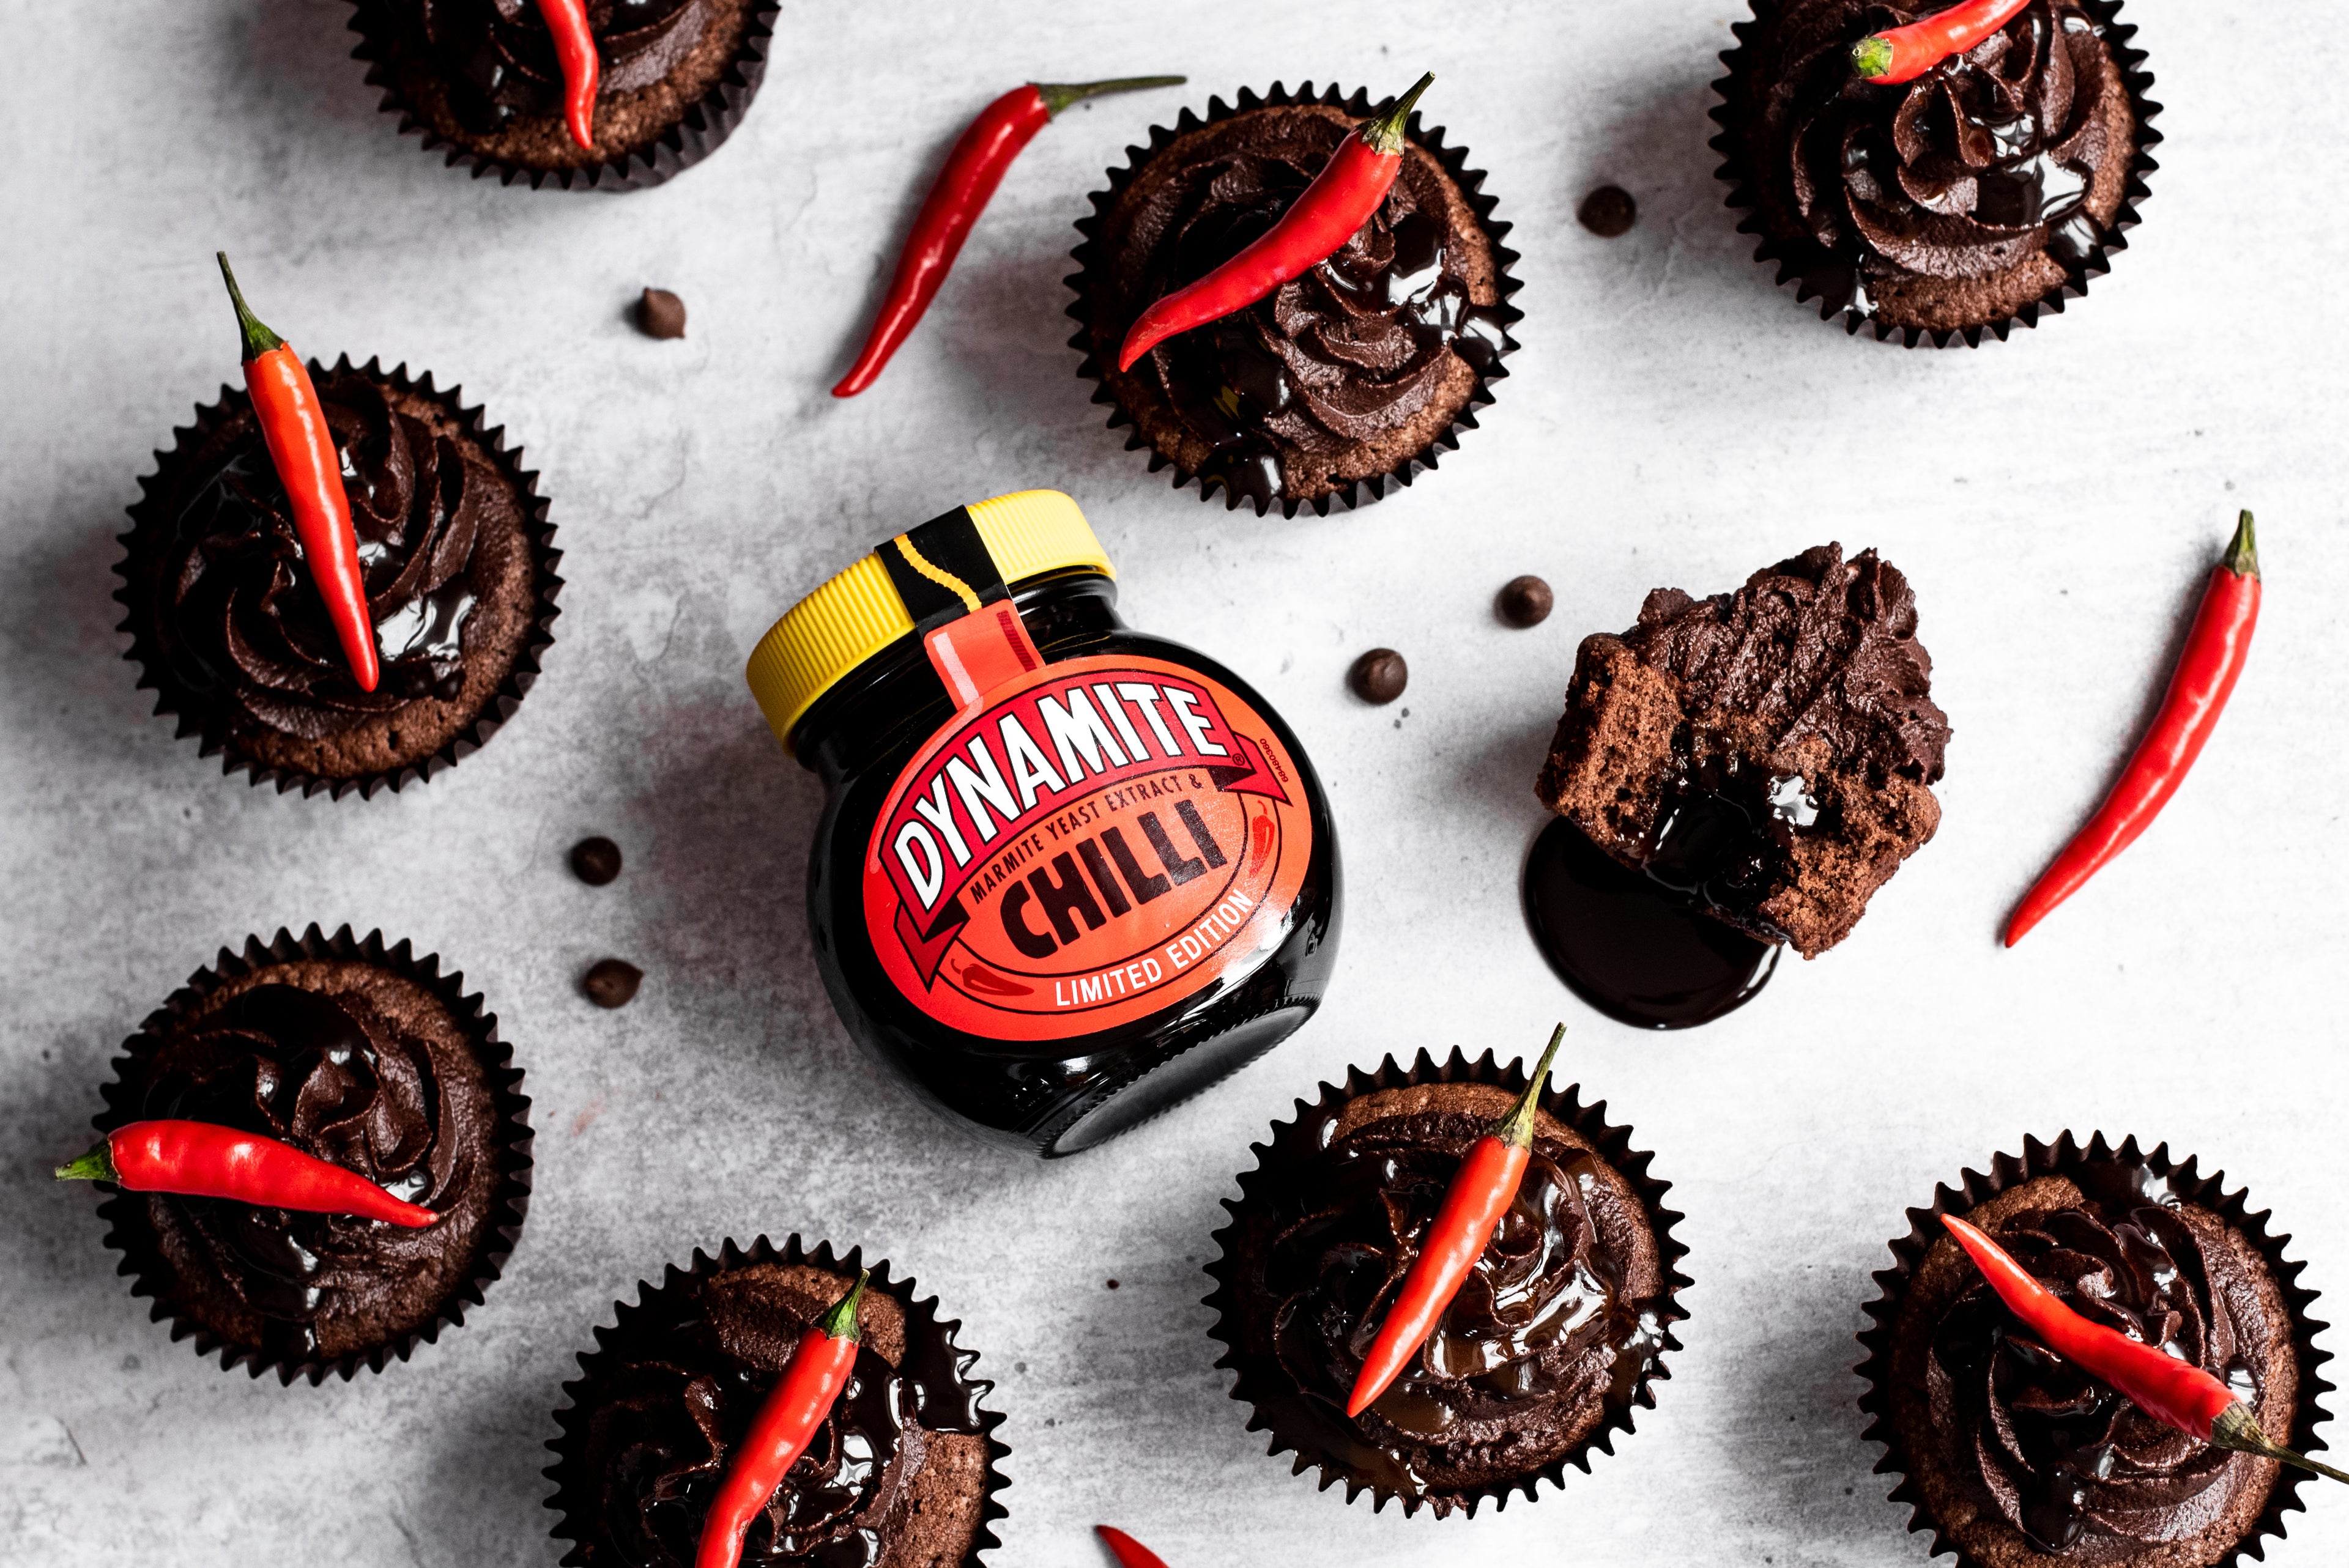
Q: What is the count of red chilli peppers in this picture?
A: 11